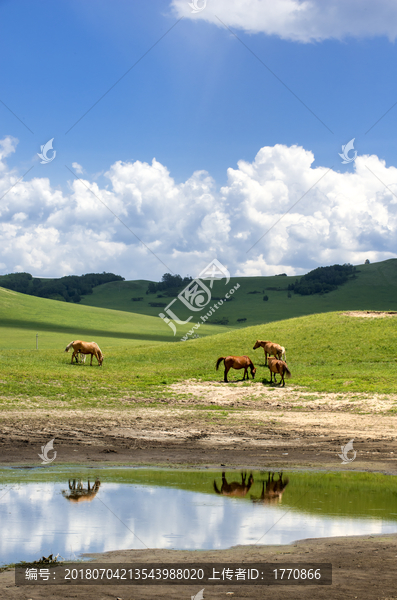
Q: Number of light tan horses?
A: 2